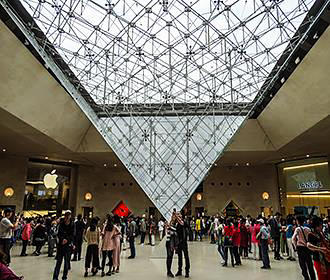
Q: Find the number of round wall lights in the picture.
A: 4